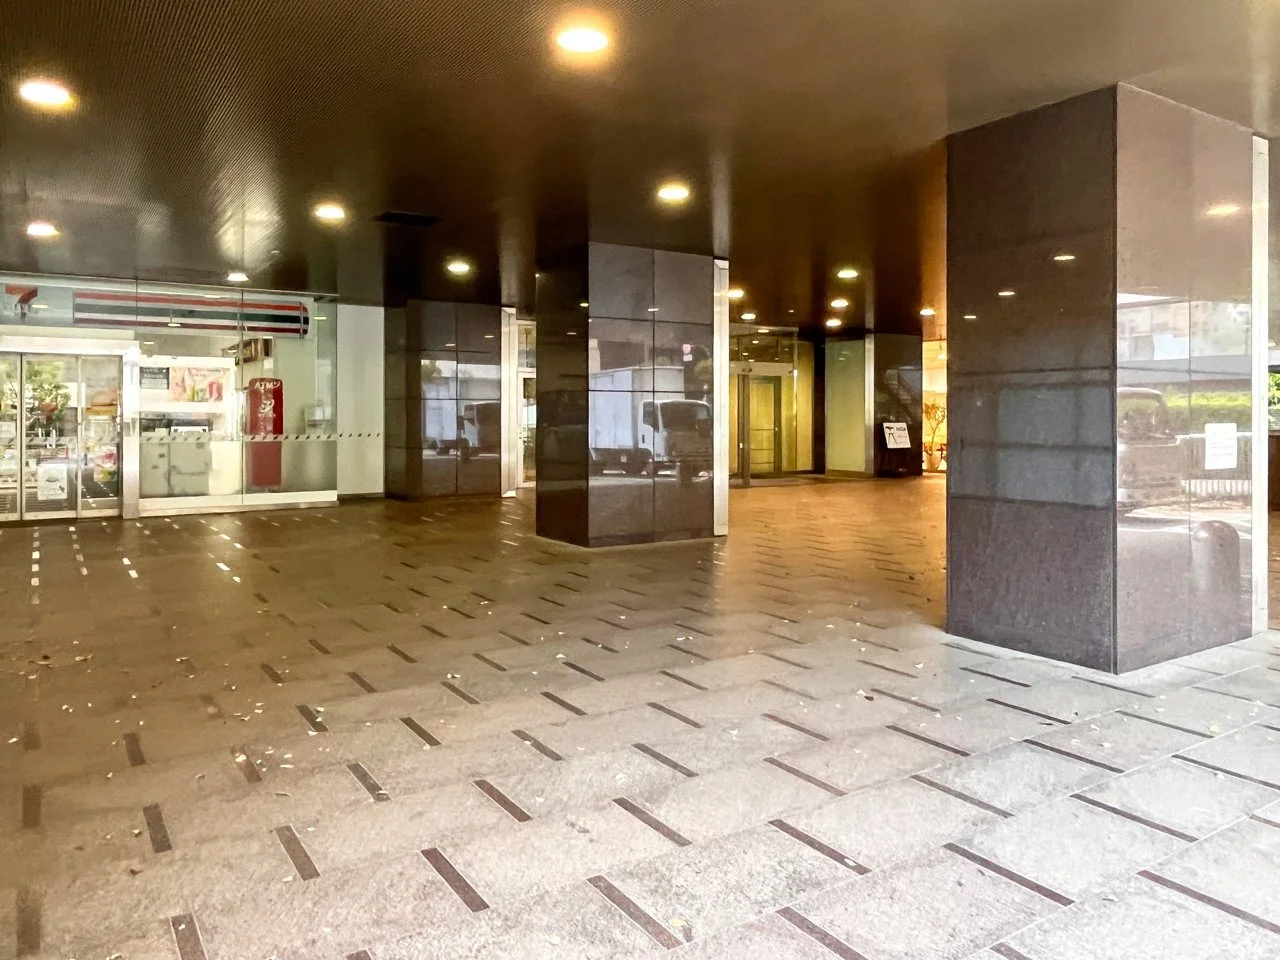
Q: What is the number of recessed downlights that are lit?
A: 13